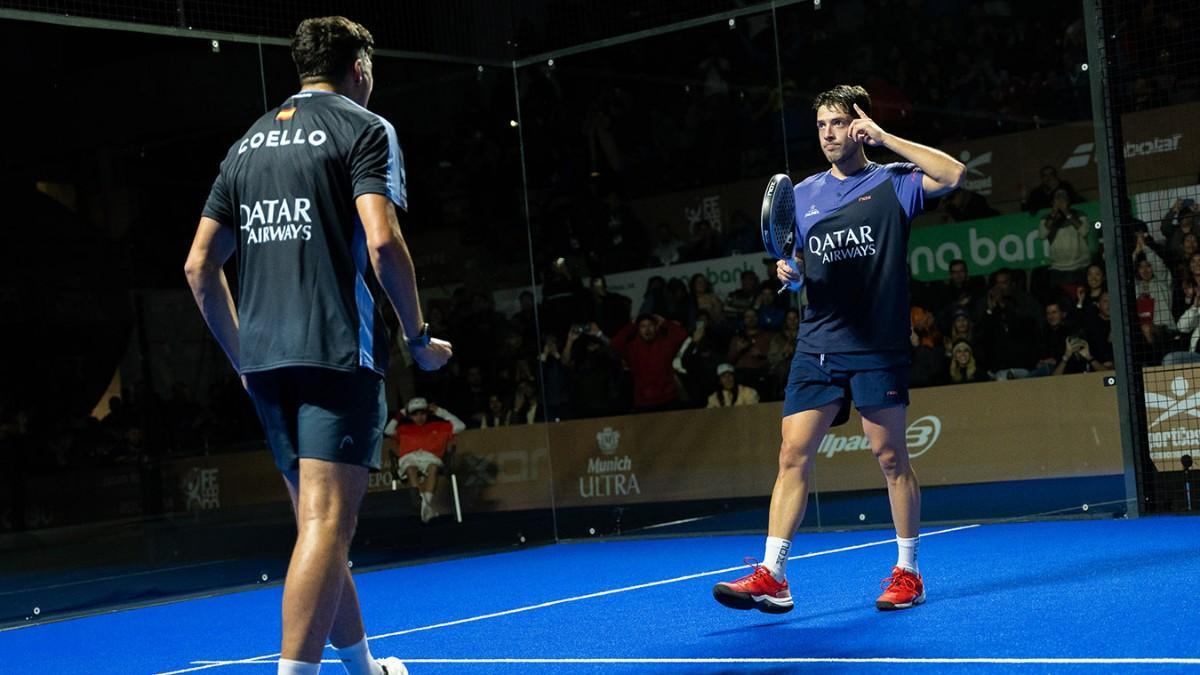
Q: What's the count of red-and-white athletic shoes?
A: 2